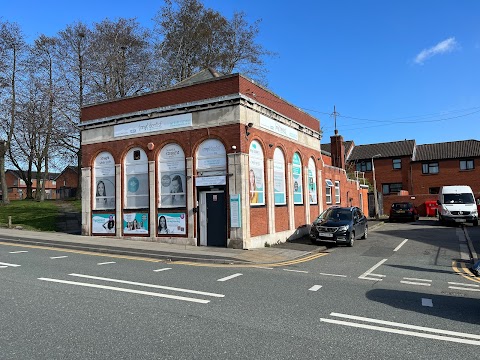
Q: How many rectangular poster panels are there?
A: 3